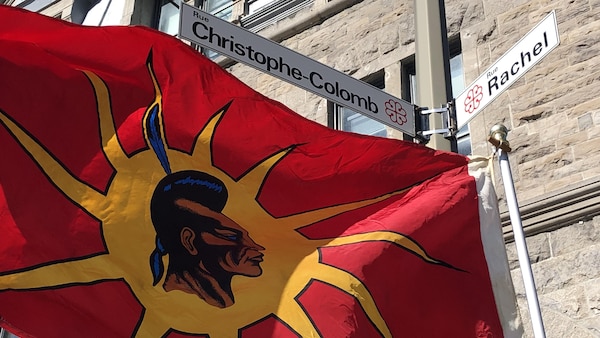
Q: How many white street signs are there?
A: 2